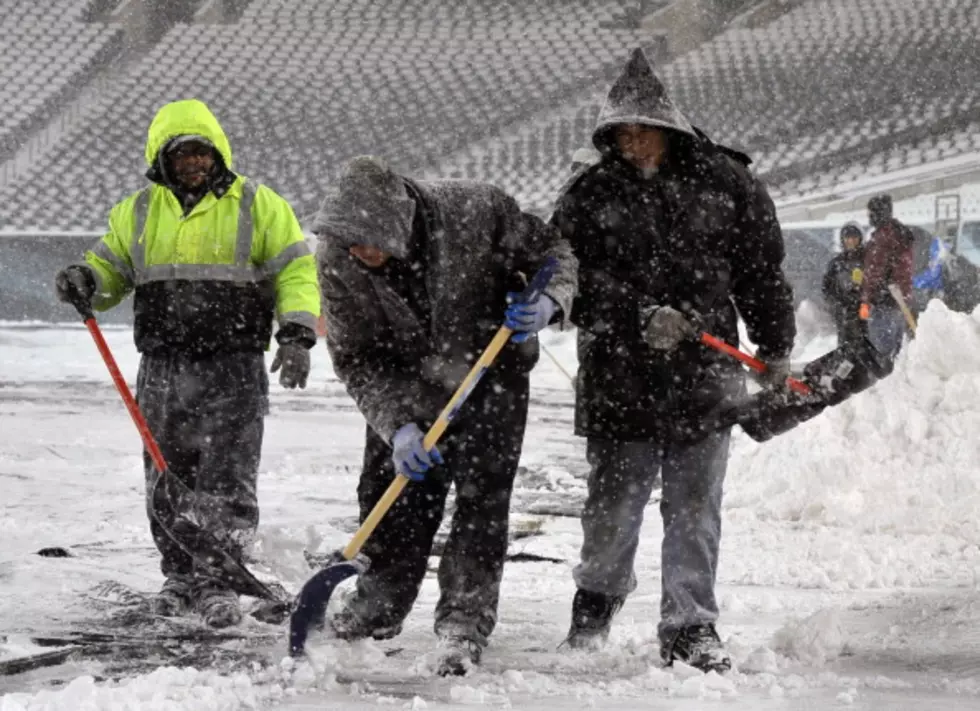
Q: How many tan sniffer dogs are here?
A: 0